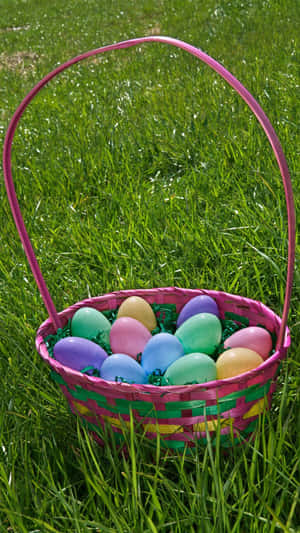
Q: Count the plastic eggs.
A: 11